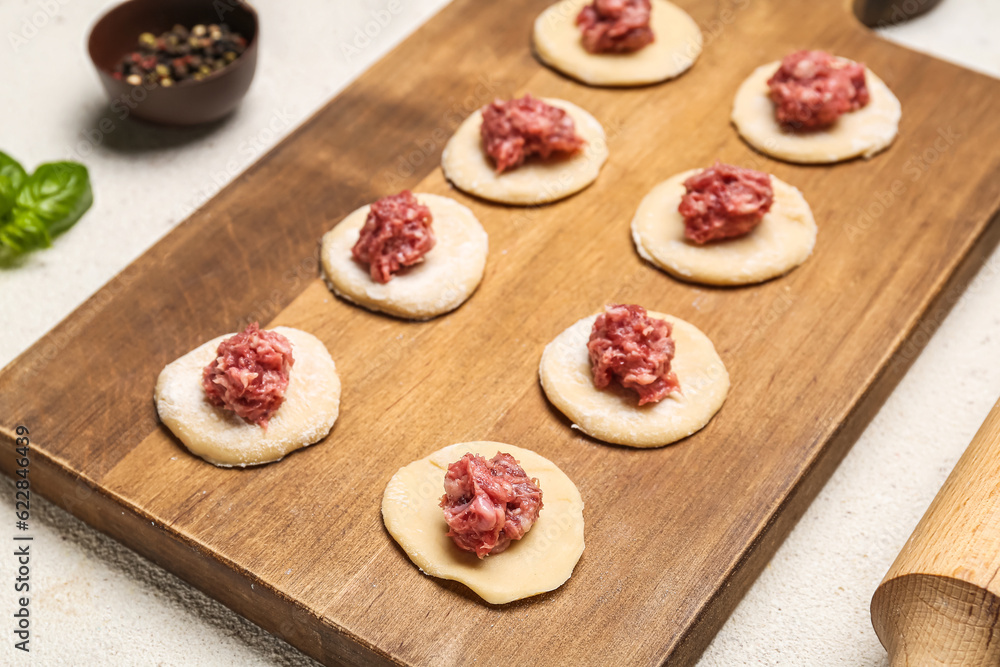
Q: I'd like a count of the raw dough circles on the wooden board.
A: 8